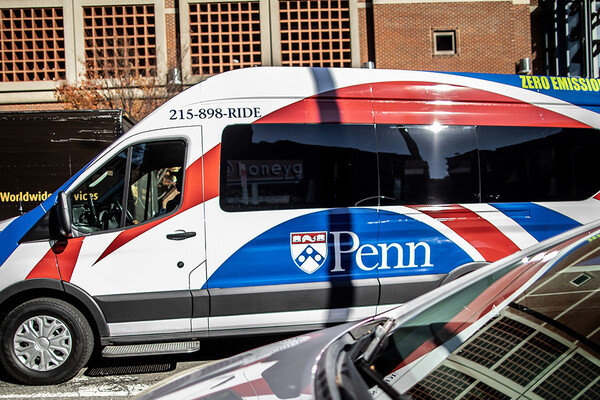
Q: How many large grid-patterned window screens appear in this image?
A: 4